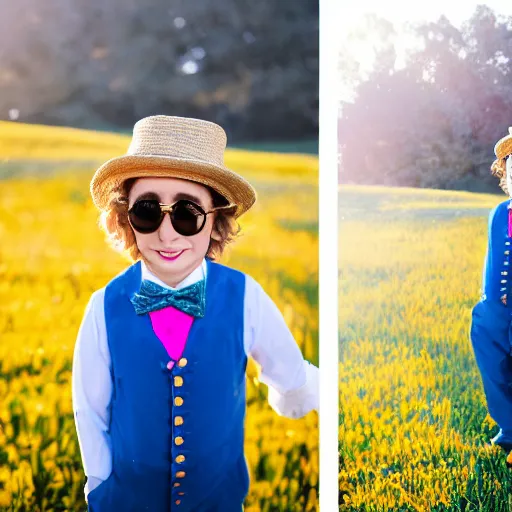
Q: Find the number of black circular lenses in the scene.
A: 2